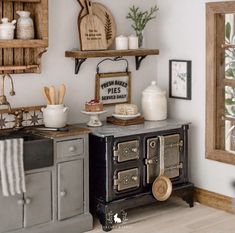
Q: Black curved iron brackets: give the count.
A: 2